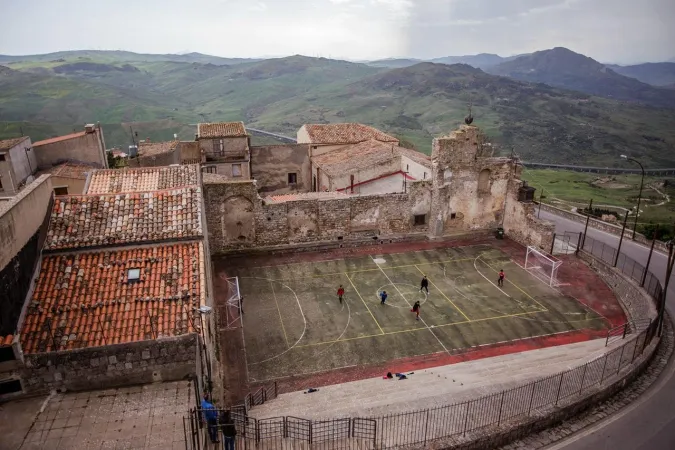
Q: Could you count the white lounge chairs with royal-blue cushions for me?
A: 0